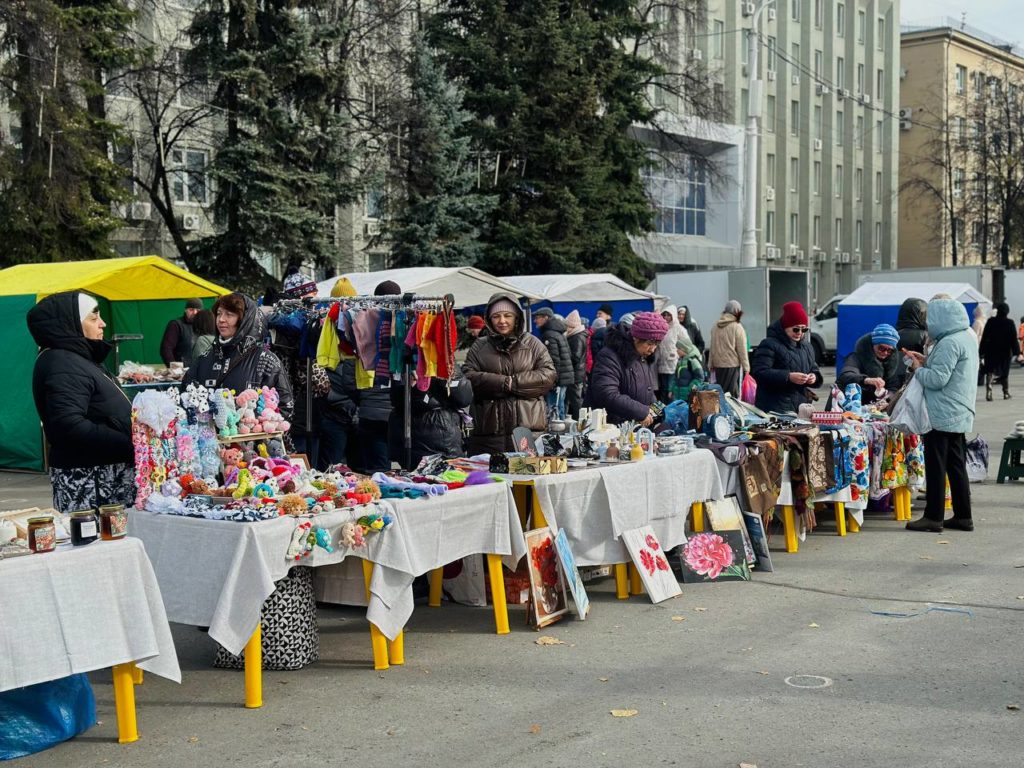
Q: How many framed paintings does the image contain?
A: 6